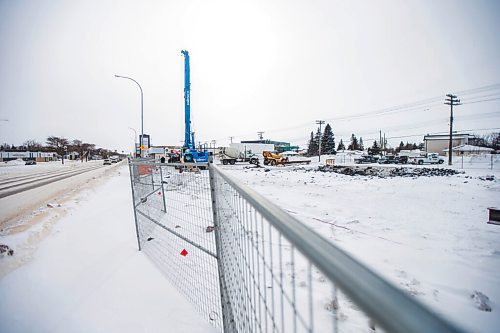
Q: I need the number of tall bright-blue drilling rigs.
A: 1